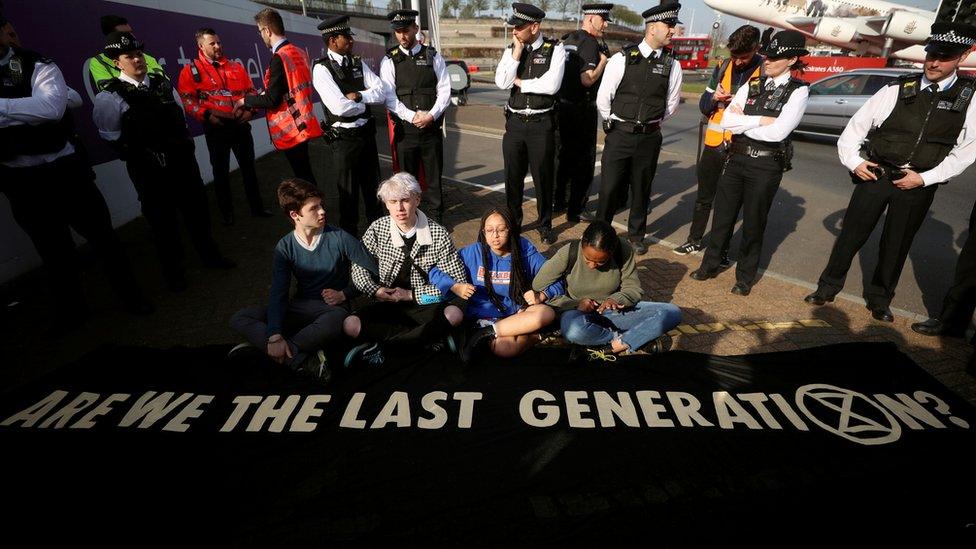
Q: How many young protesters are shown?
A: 4